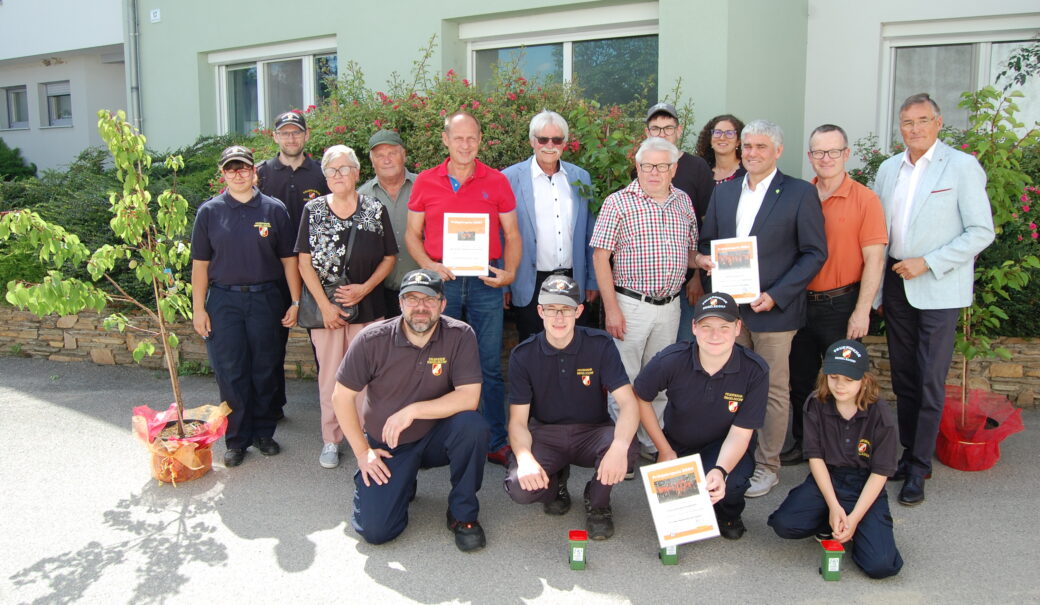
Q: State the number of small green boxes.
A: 3